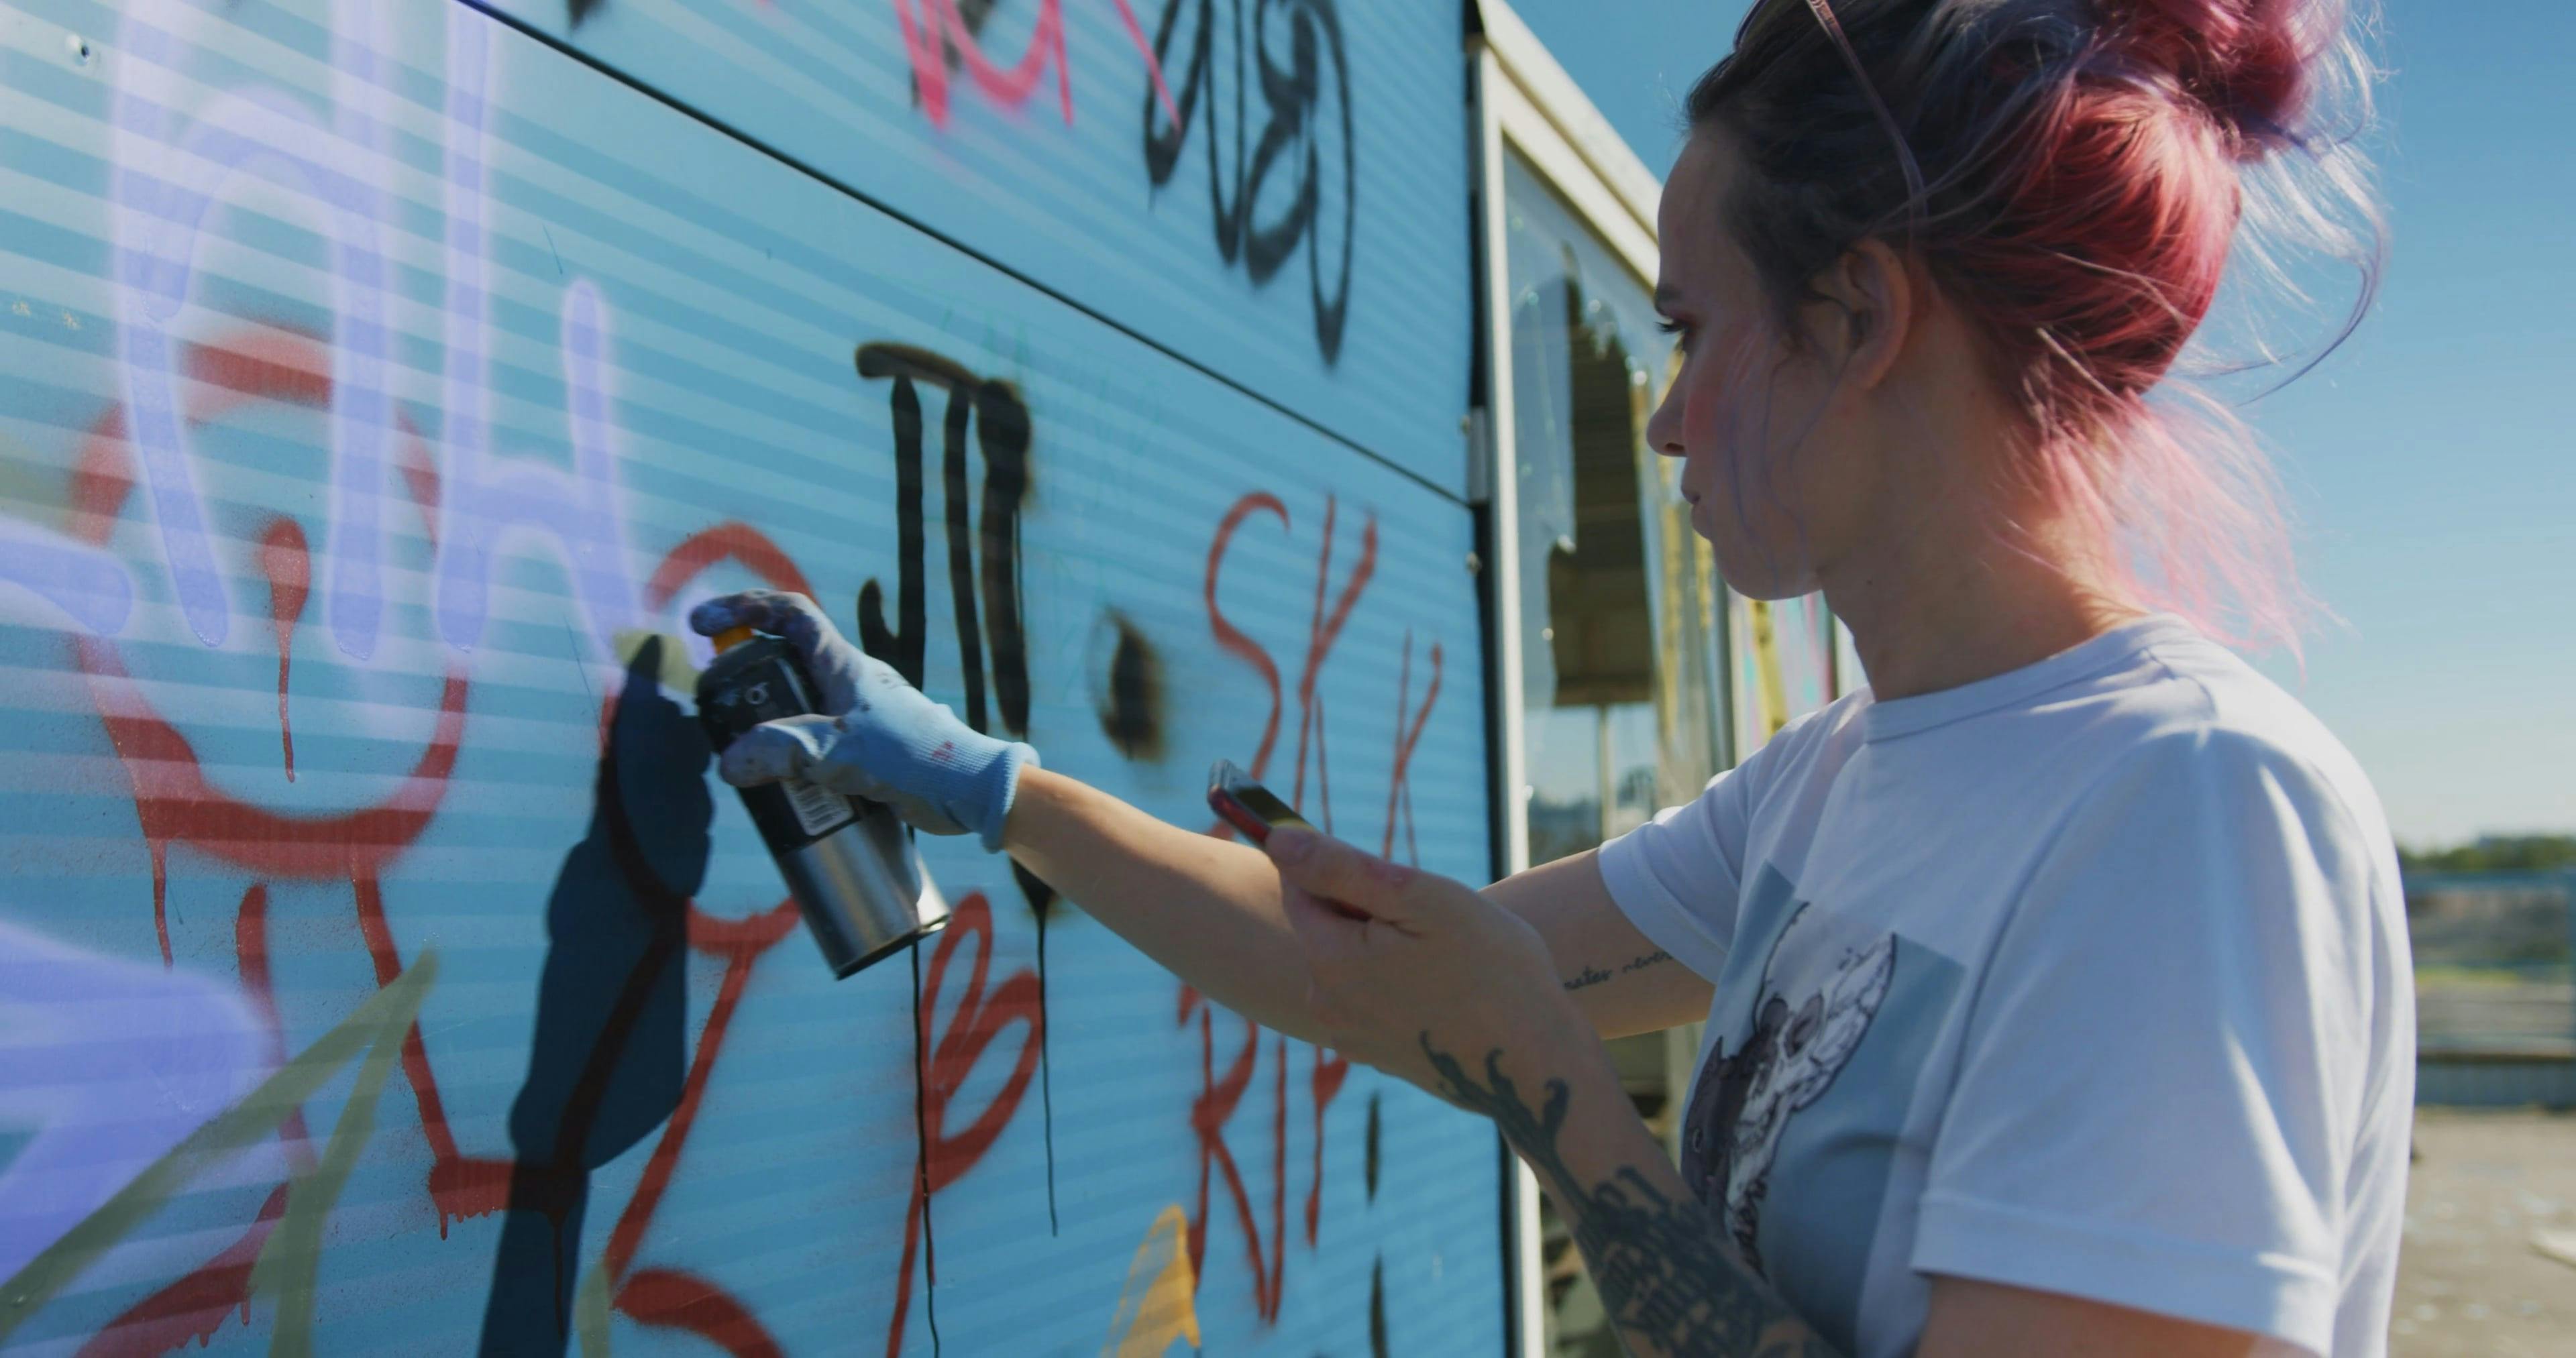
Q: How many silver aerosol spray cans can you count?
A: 1